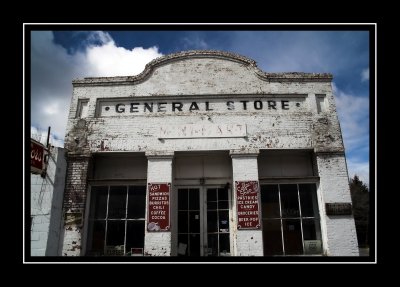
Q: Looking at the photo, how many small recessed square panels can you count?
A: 2